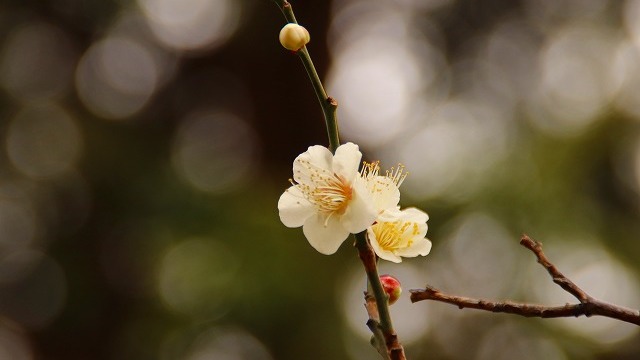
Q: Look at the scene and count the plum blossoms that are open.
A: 3